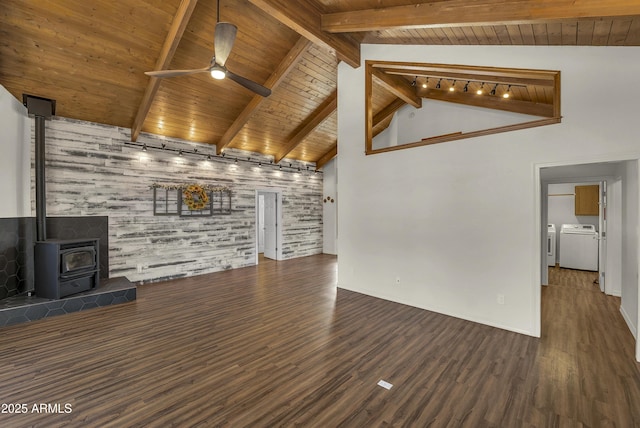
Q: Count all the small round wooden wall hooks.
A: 3